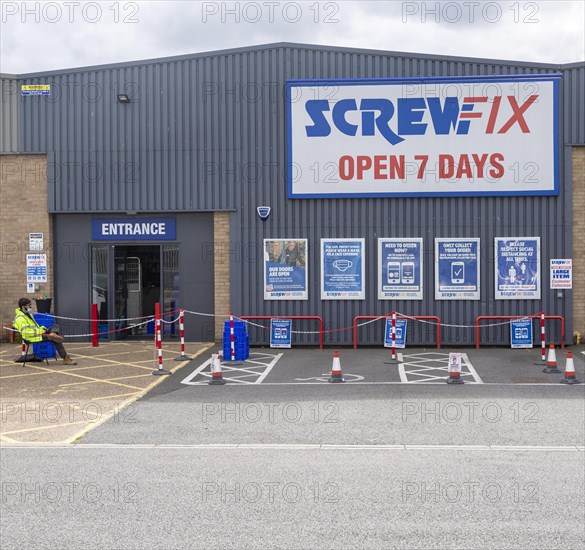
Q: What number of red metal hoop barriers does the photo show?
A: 3